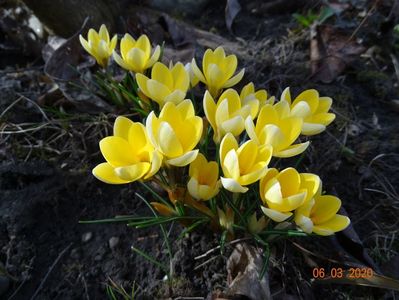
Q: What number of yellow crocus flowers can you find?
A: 14